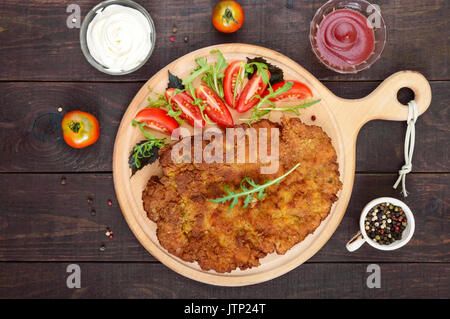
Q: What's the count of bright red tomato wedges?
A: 6